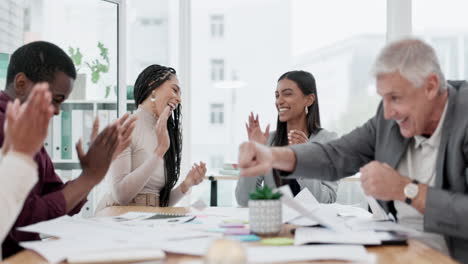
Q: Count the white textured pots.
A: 1